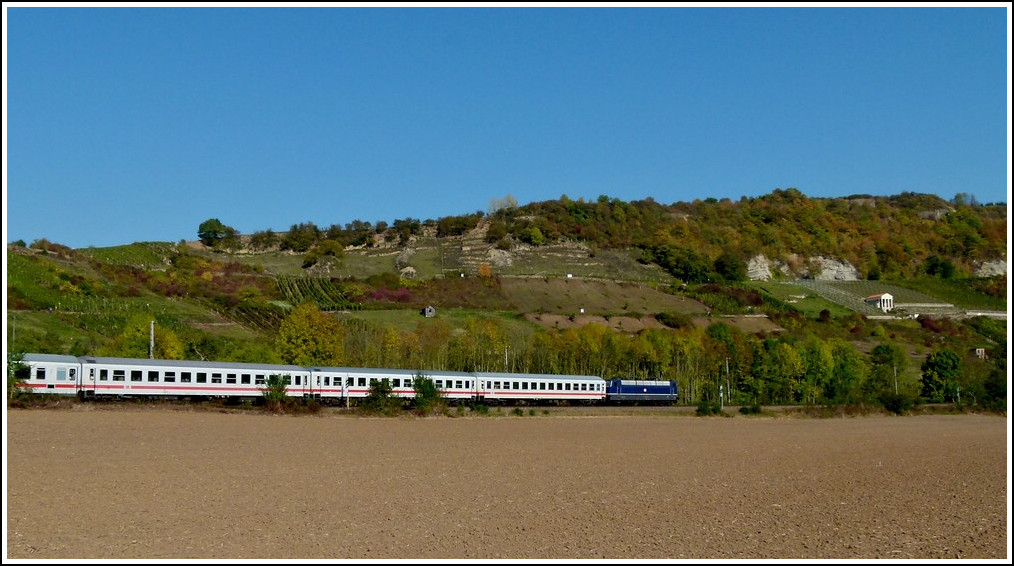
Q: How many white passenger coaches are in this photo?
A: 4